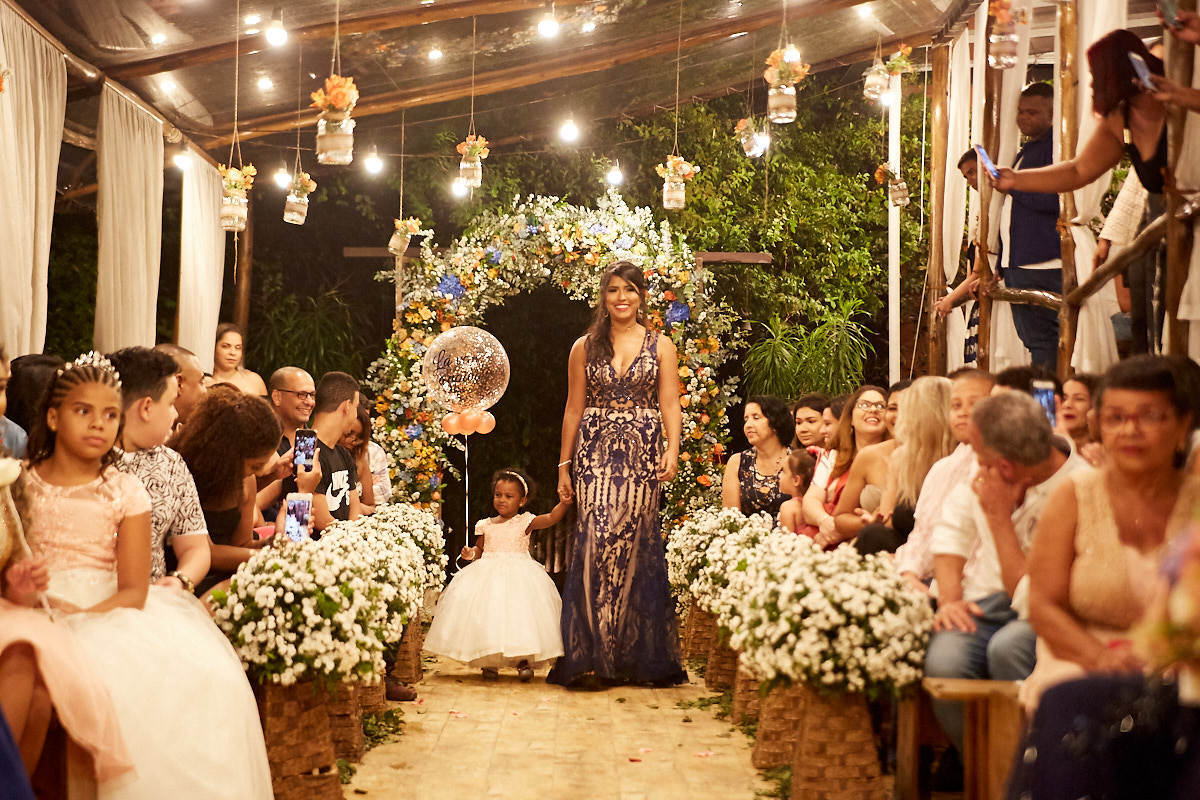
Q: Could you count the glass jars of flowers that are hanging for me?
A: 11